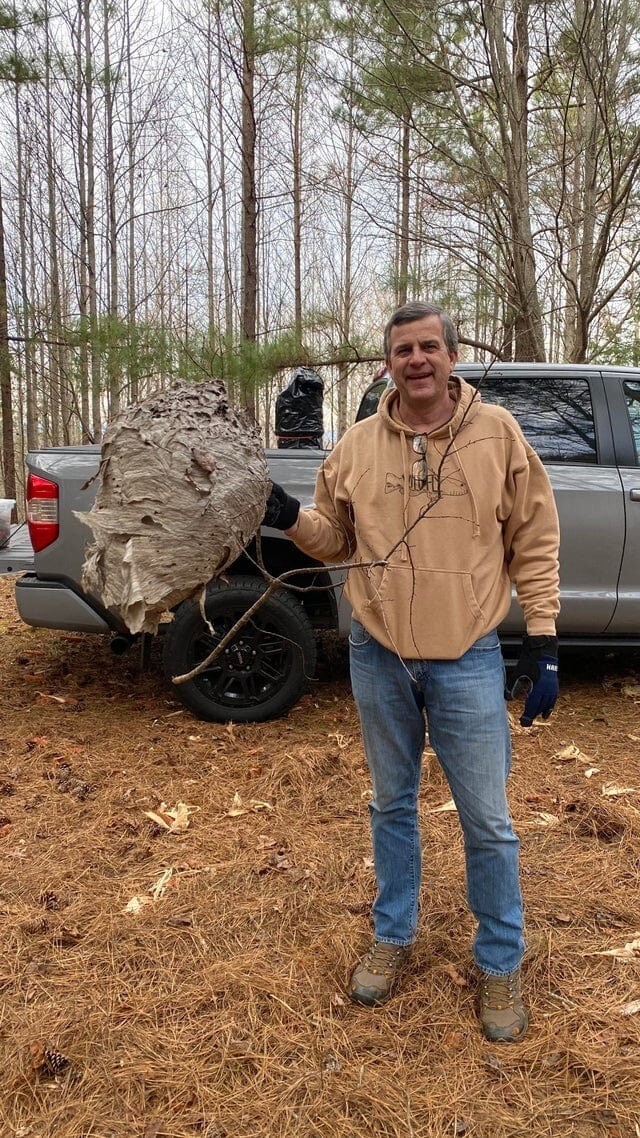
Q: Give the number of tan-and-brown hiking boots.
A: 2